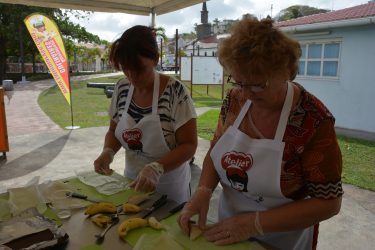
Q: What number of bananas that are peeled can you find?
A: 1